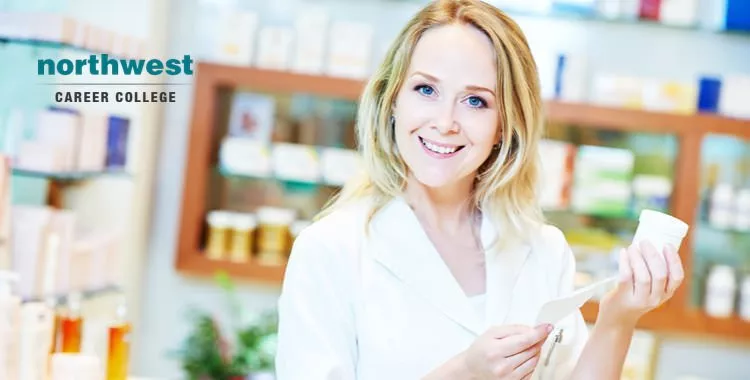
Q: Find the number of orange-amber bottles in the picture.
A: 2